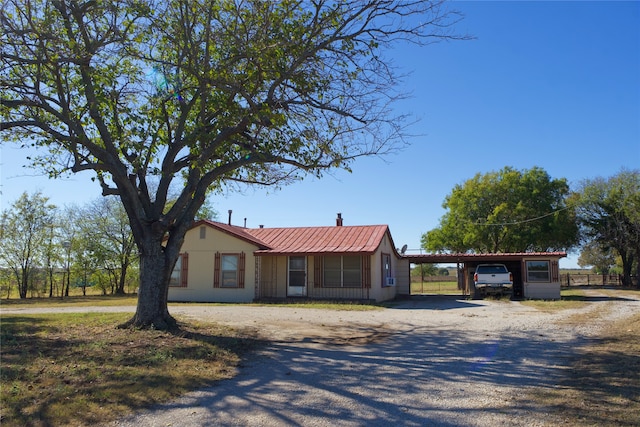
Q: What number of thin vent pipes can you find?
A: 2